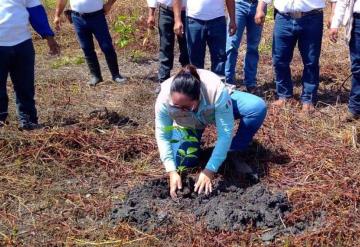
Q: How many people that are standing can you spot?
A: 7